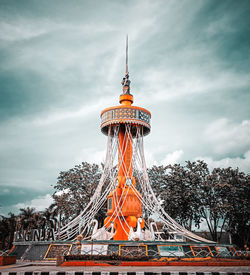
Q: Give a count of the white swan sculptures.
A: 4